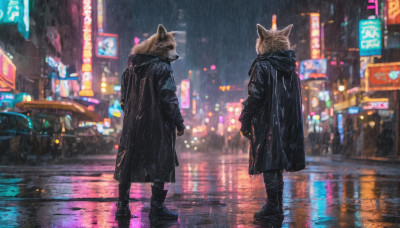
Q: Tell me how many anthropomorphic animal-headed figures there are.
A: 2